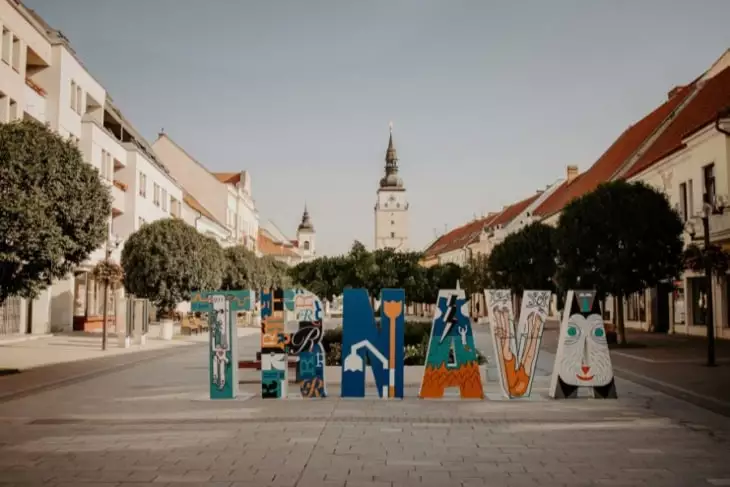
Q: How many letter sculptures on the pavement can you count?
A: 6